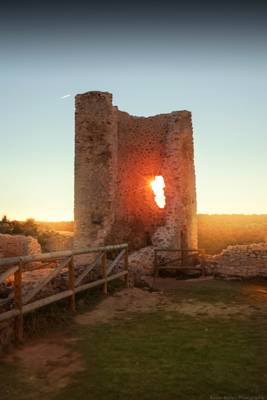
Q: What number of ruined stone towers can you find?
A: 1